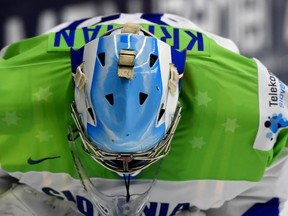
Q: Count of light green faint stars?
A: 6